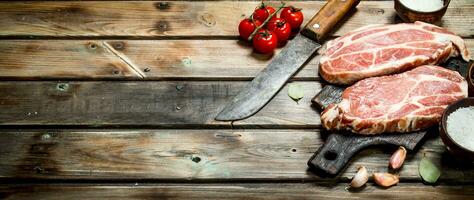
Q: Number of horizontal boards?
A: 5